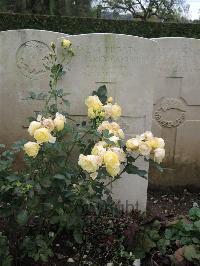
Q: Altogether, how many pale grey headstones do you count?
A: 3